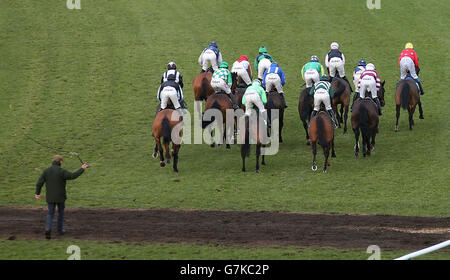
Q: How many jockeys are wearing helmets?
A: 14